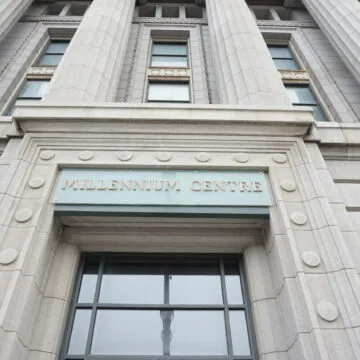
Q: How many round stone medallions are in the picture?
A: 14